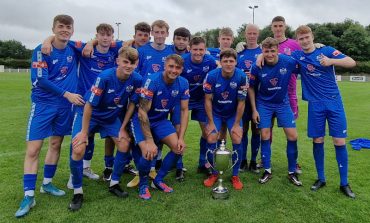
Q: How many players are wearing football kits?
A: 14